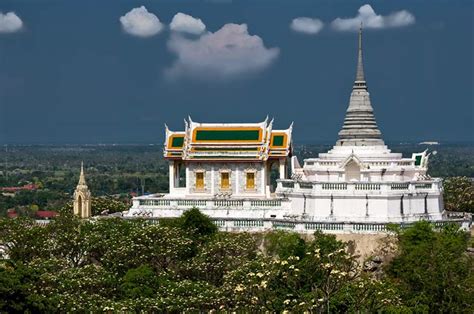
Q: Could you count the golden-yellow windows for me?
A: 3